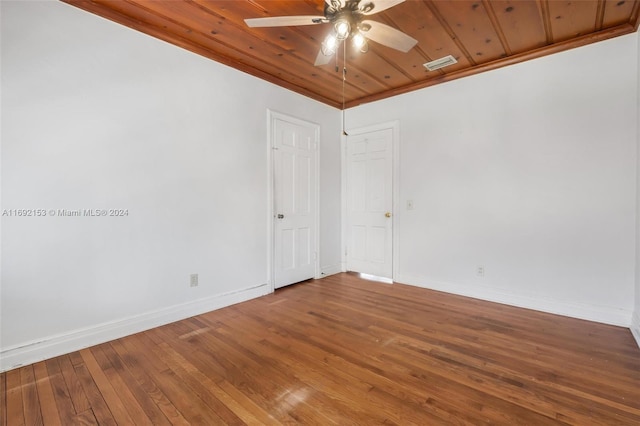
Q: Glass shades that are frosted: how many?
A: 0